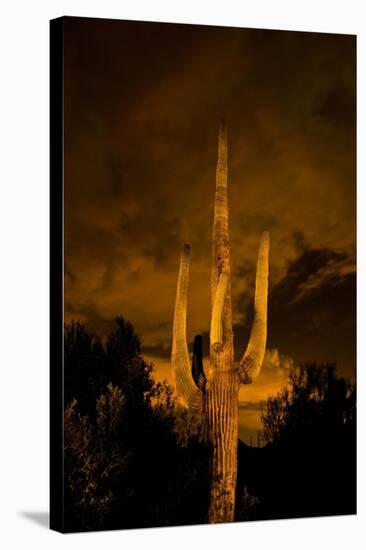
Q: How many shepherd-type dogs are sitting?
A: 0